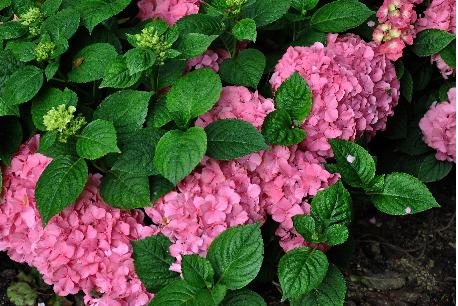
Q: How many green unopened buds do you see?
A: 5